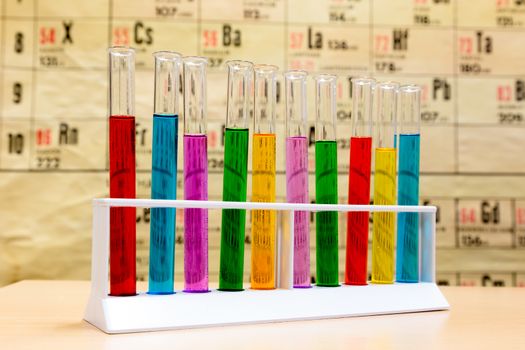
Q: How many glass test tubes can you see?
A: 10